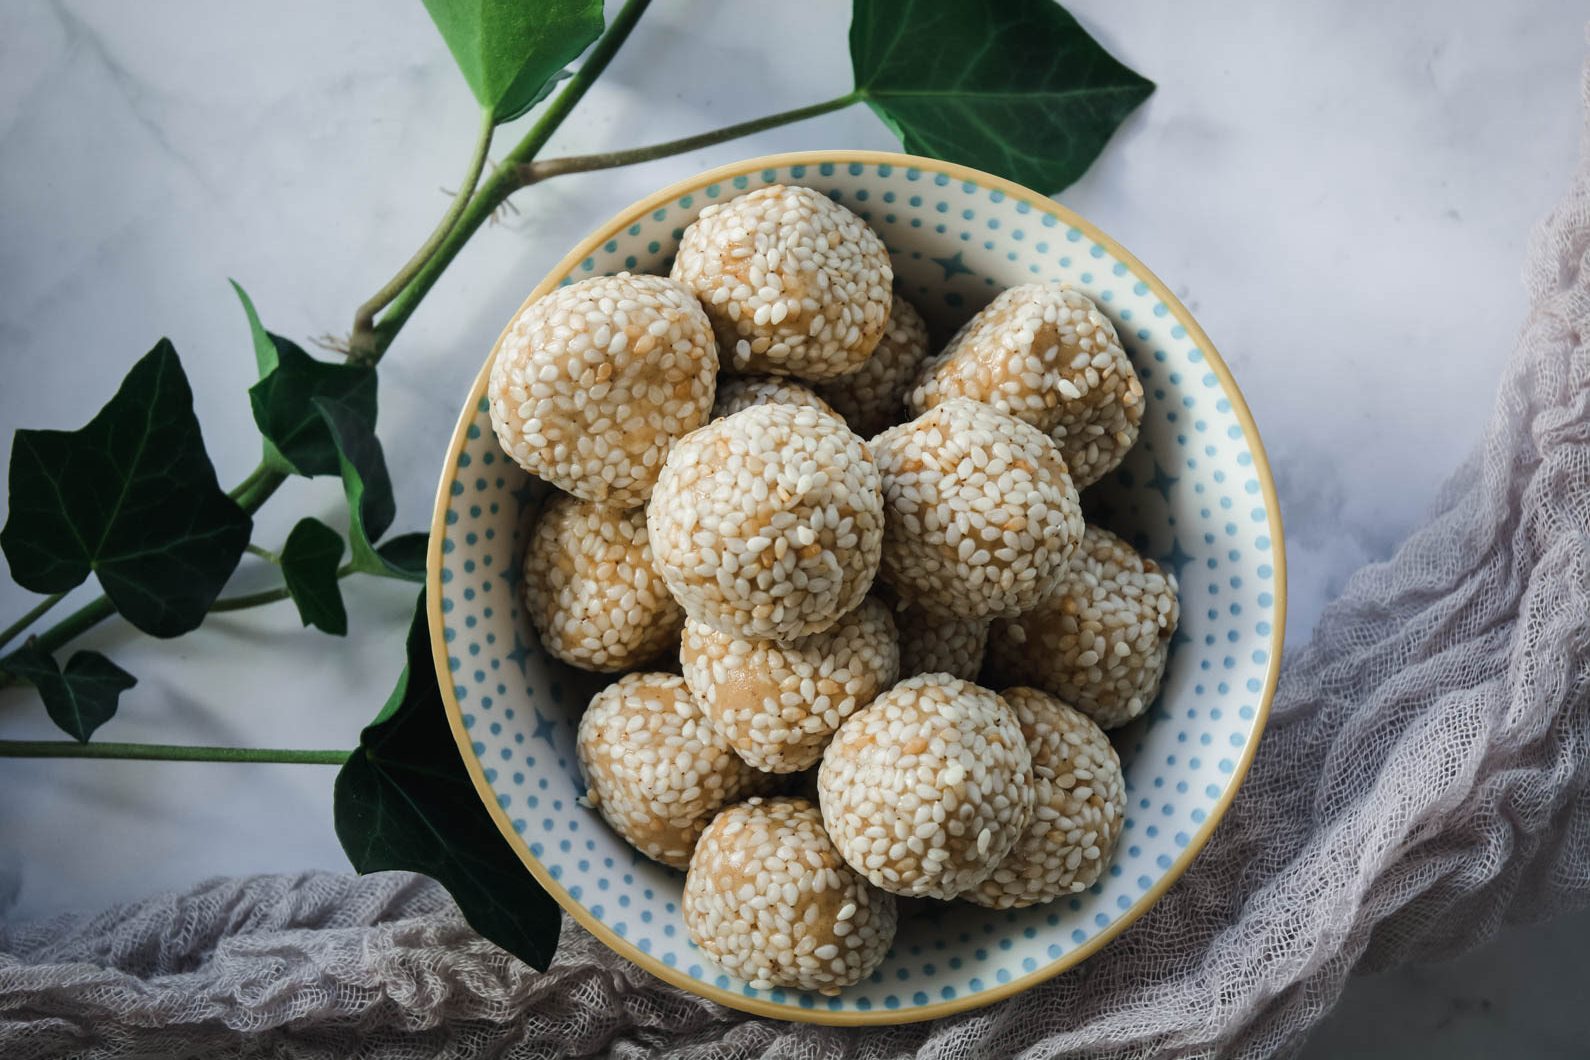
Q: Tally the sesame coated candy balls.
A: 15